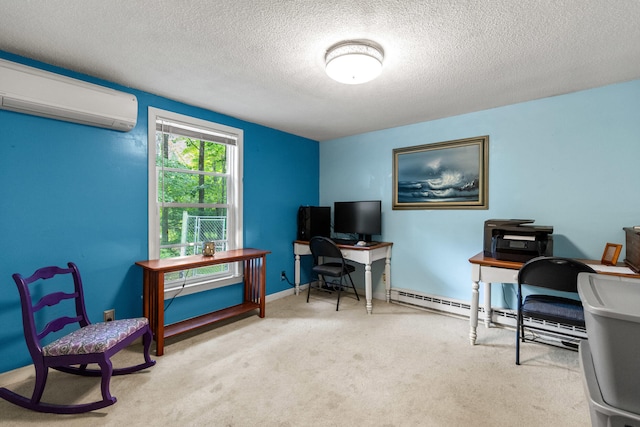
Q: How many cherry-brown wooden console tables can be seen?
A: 1